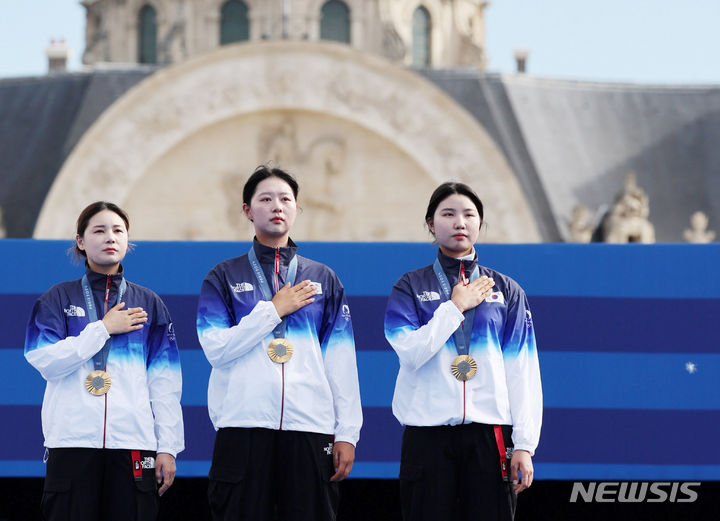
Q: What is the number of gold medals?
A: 3